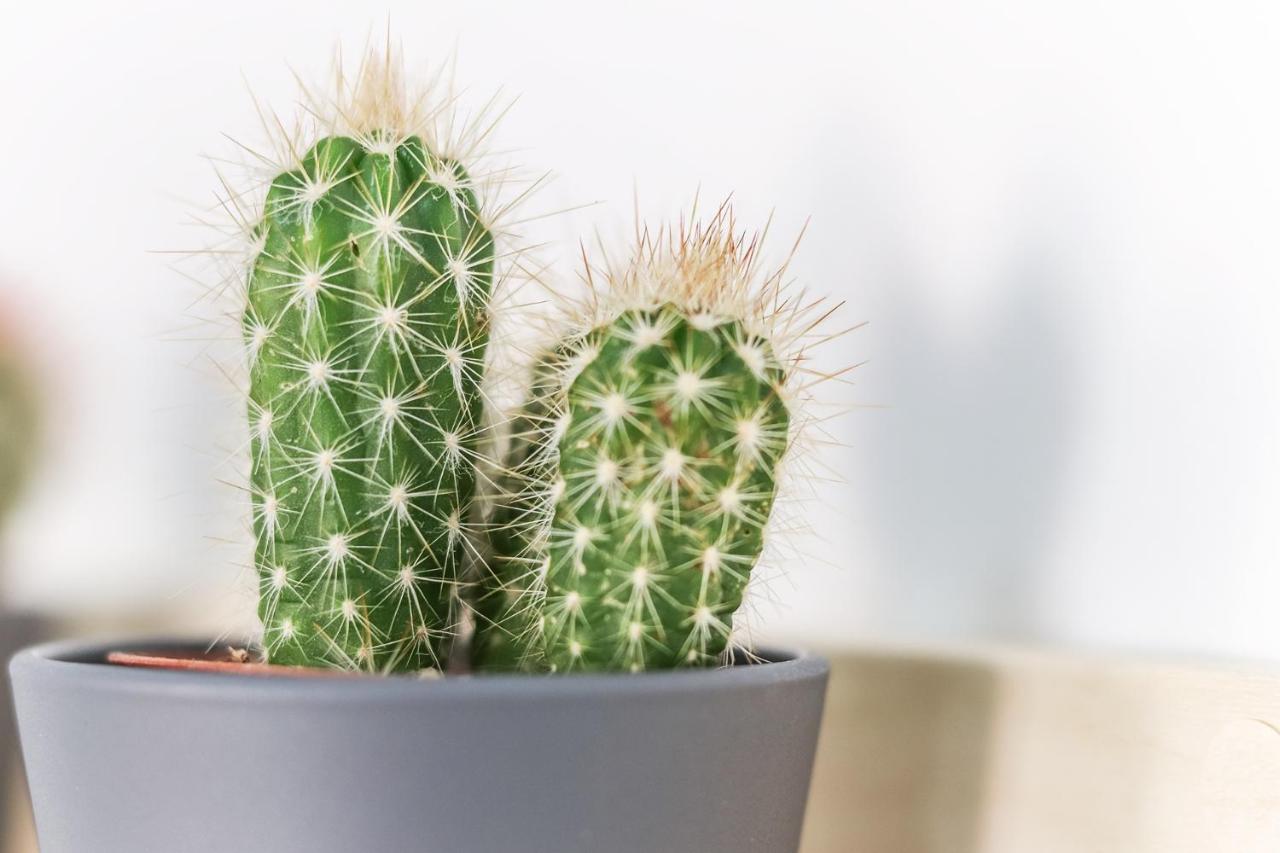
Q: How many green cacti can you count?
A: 2